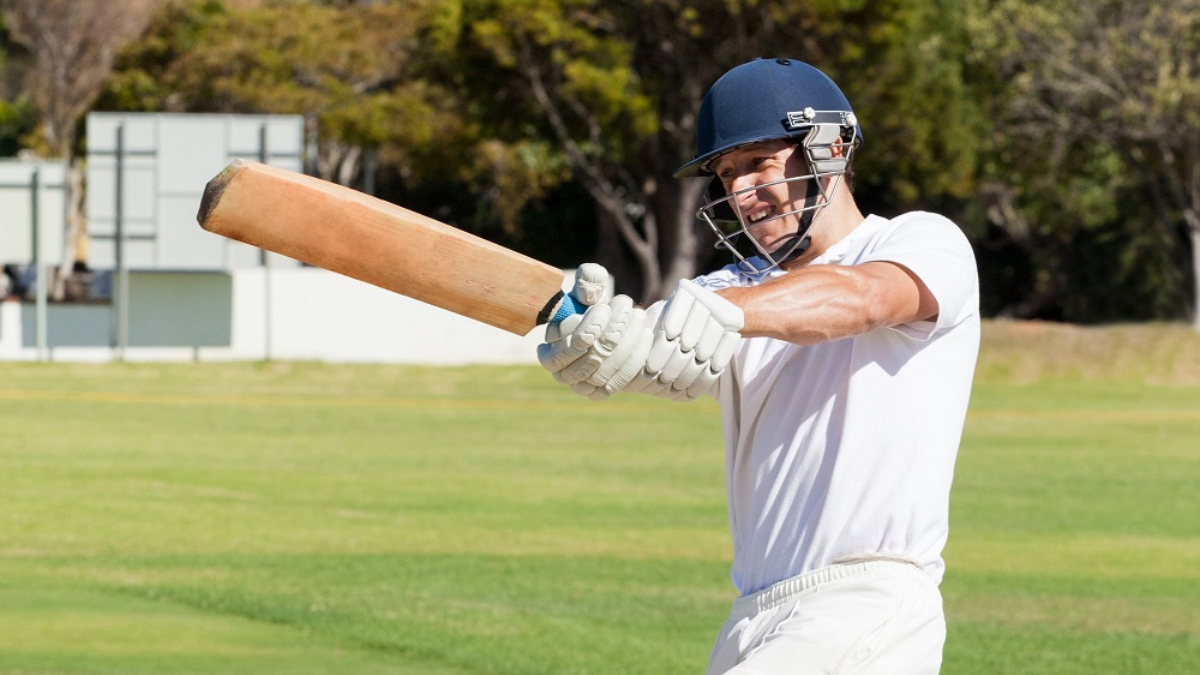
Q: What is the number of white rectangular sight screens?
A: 2